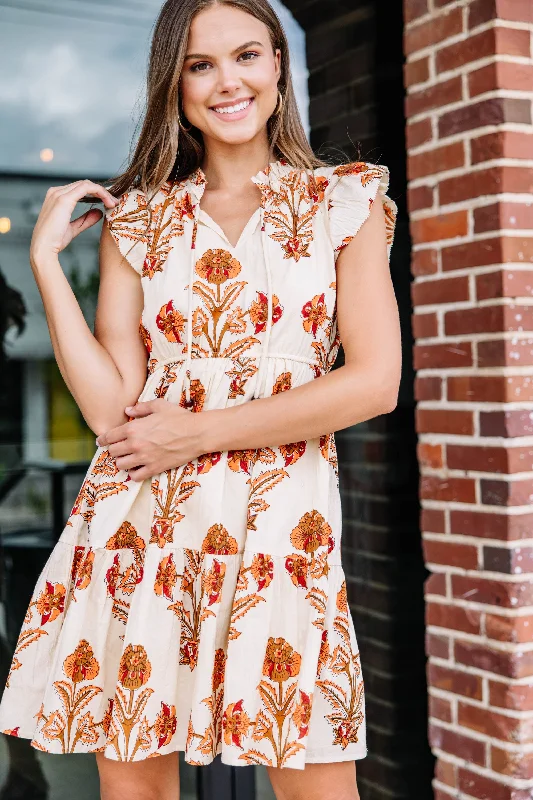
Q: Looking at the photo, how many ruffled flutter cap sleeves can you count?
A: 2